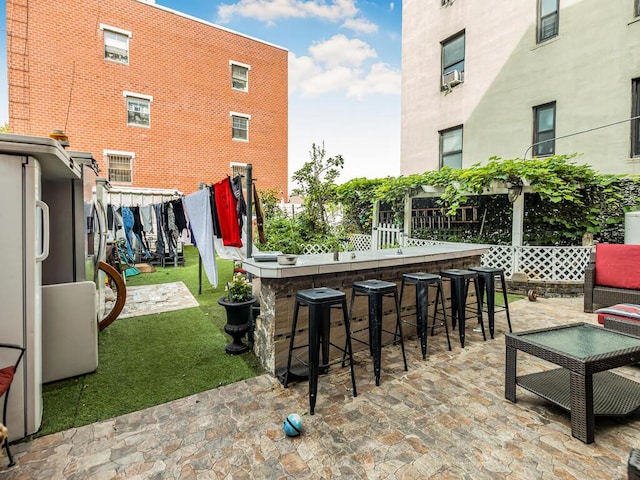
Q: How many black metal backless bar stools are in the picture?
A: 5